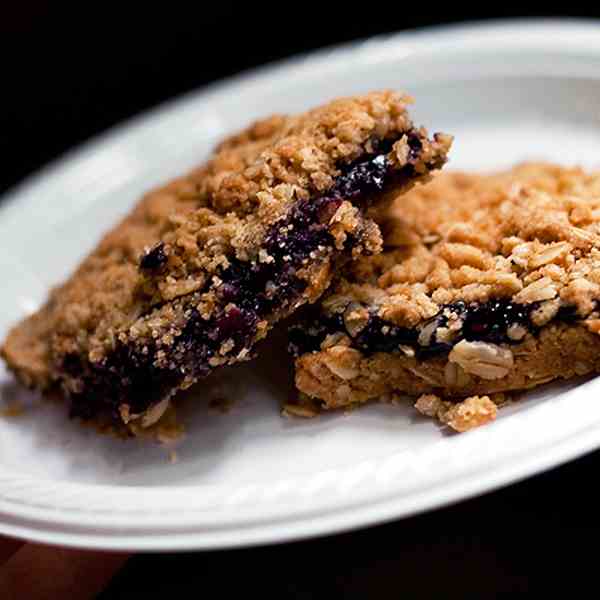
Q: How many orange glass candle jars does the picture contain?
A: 0